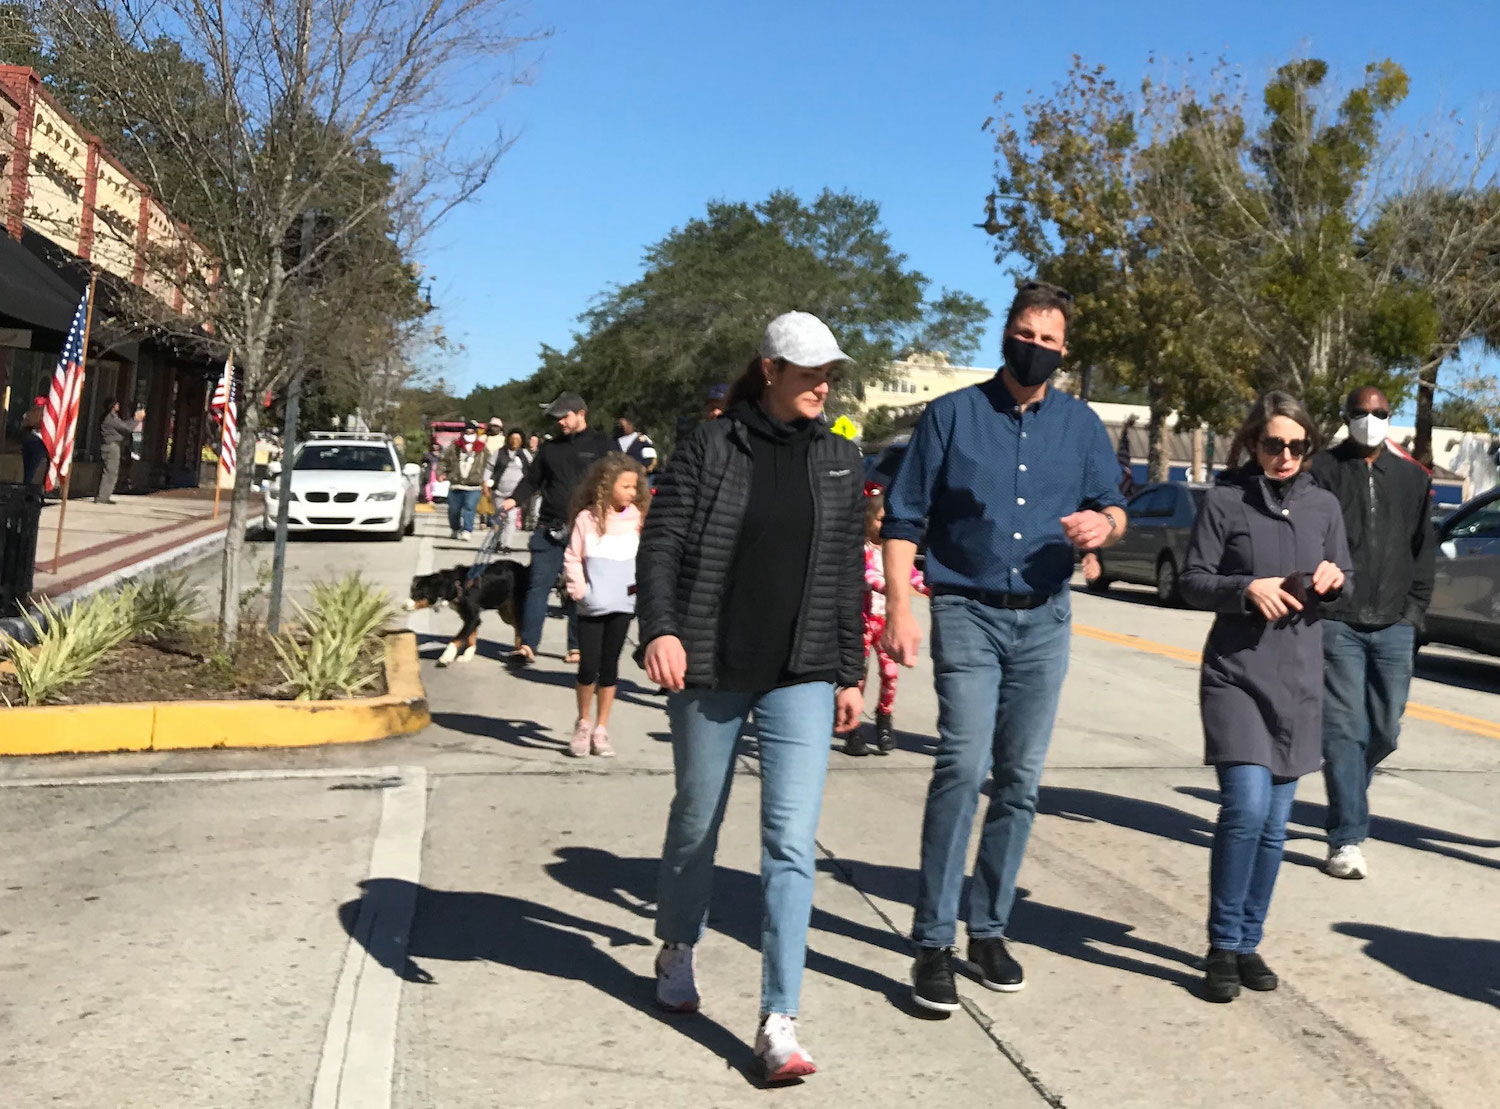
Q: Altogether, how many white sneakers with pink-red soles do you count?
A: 2